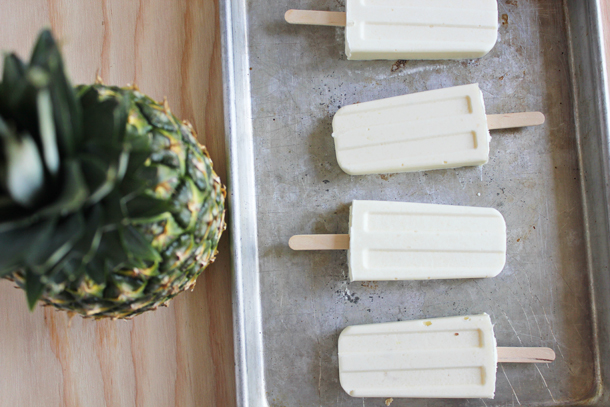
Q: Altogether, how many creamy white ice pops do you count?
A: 4